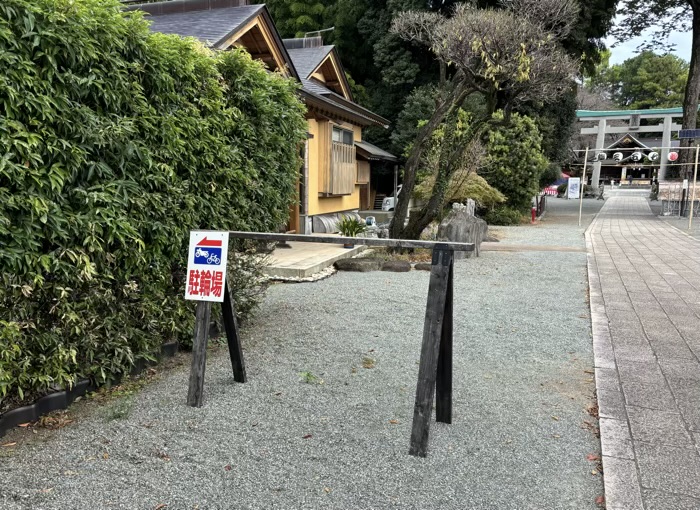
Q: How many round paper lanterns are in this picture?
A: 5